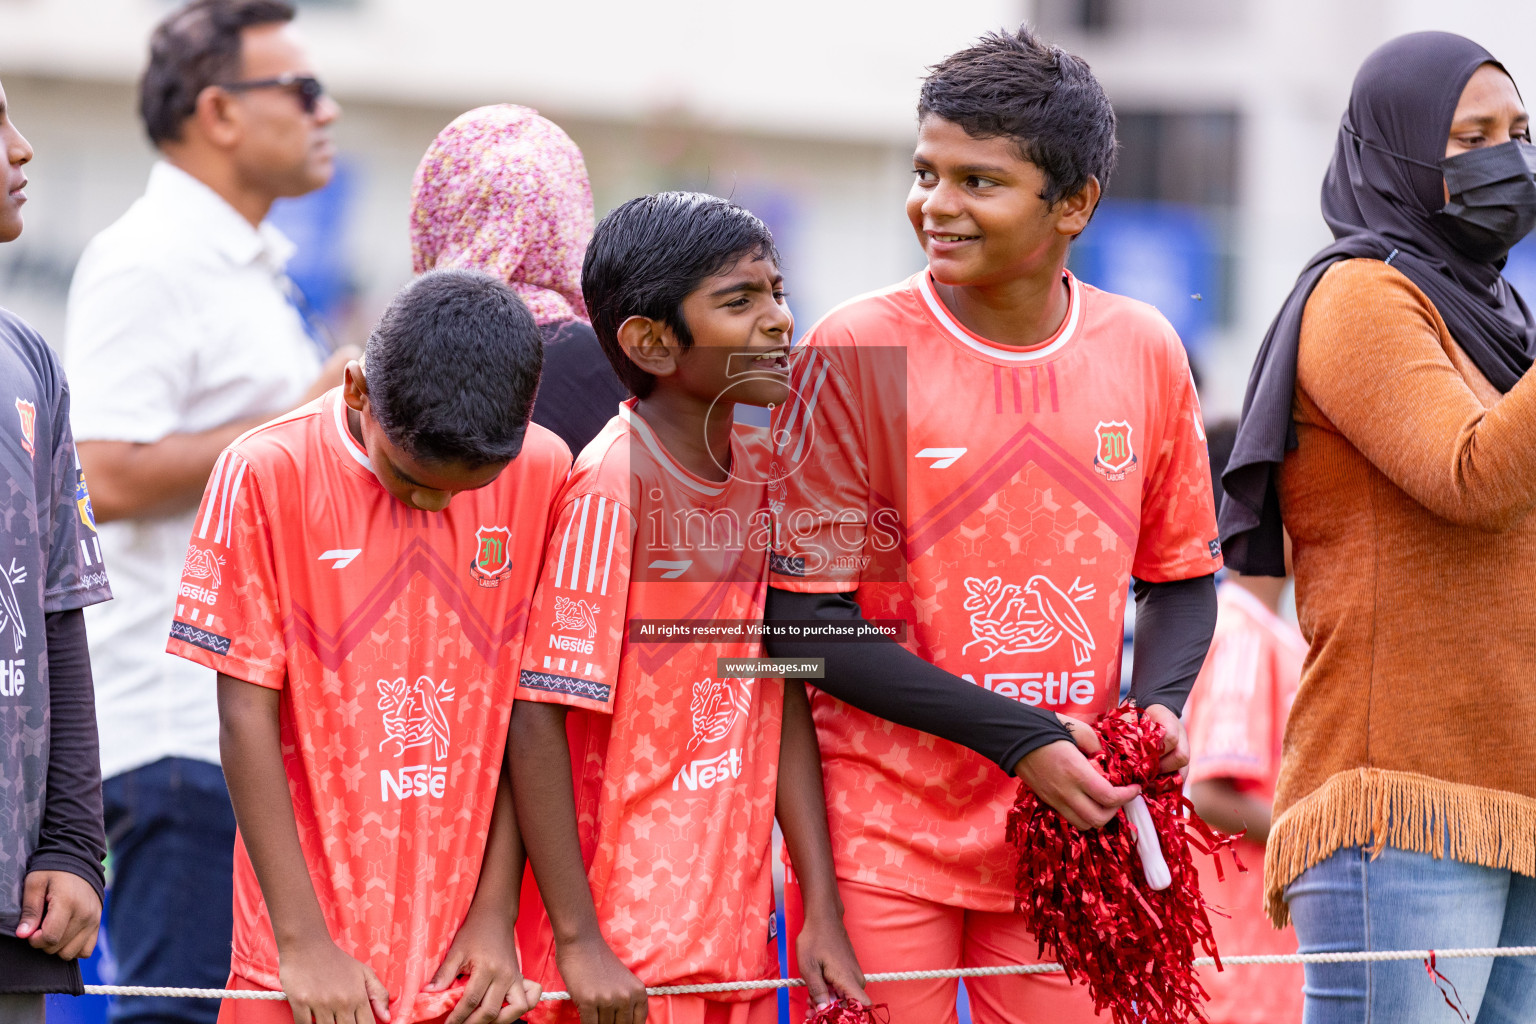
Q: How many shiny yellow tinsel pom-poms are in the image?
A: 0